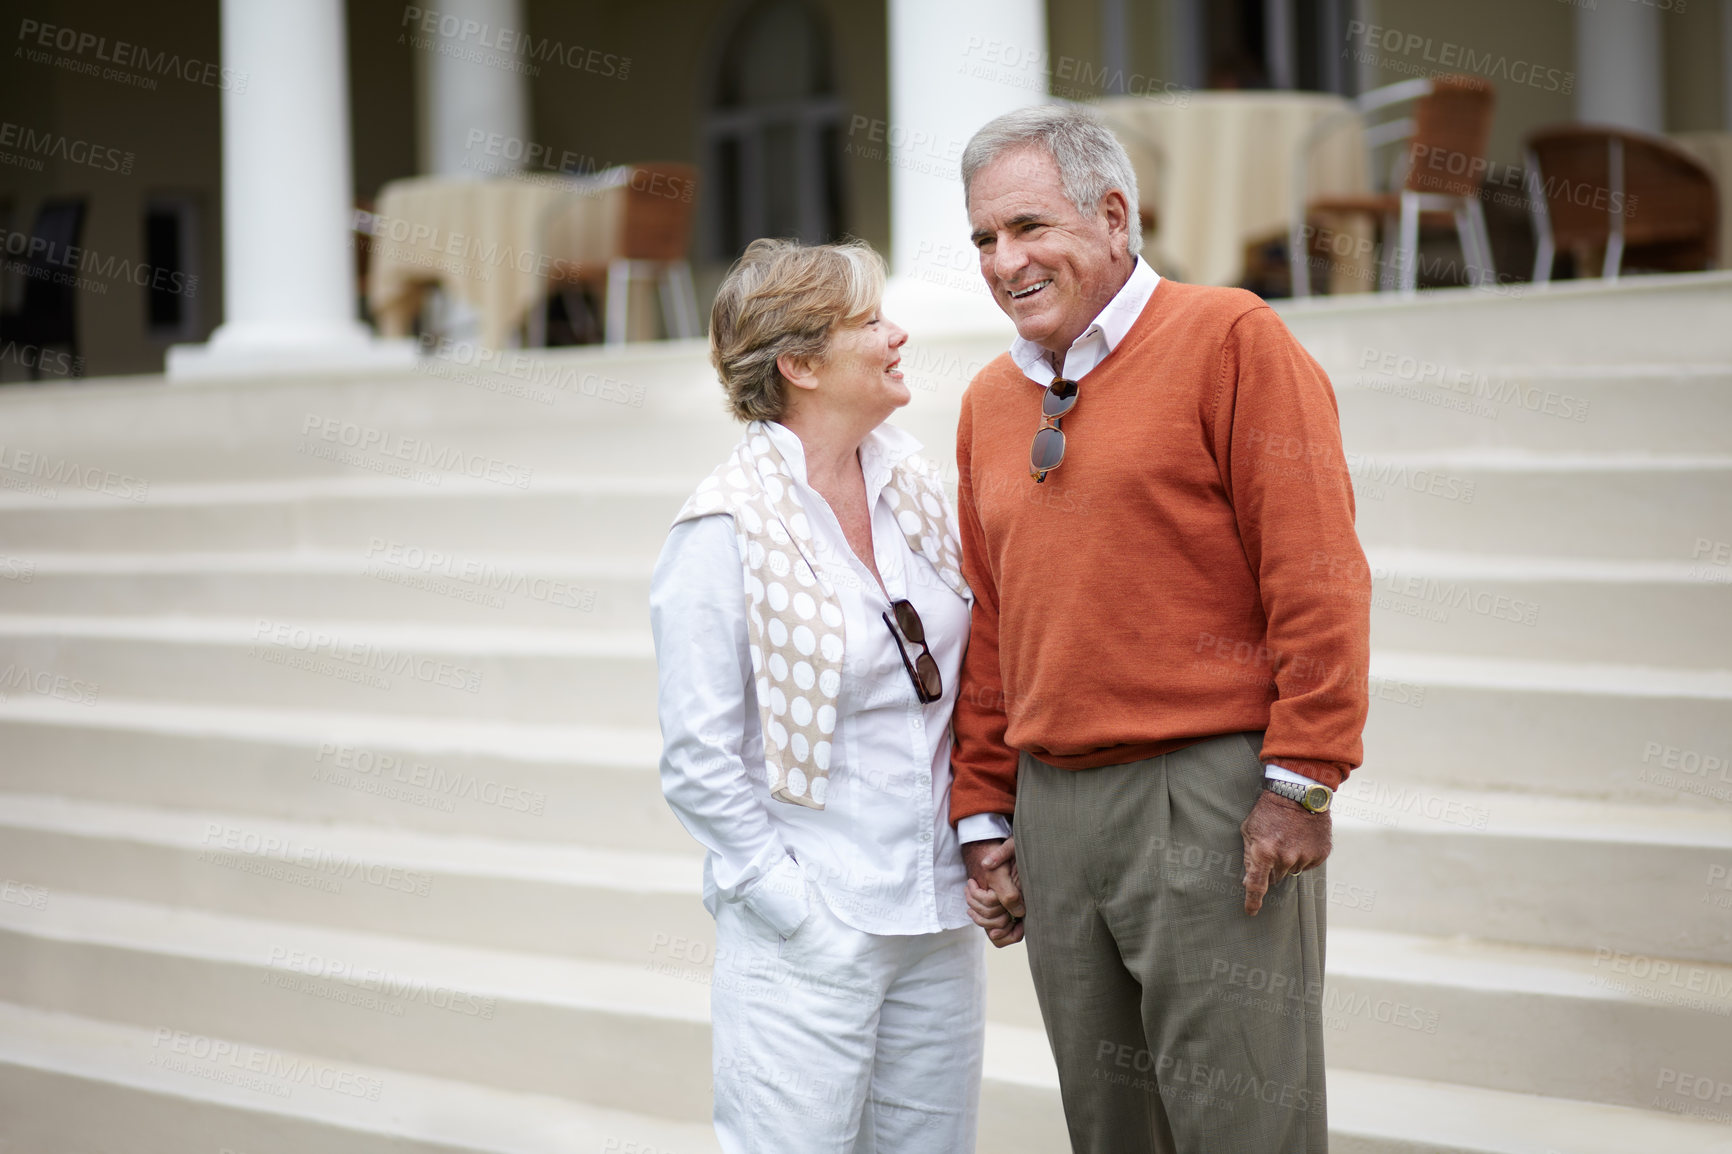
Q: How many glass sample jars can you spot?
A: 0